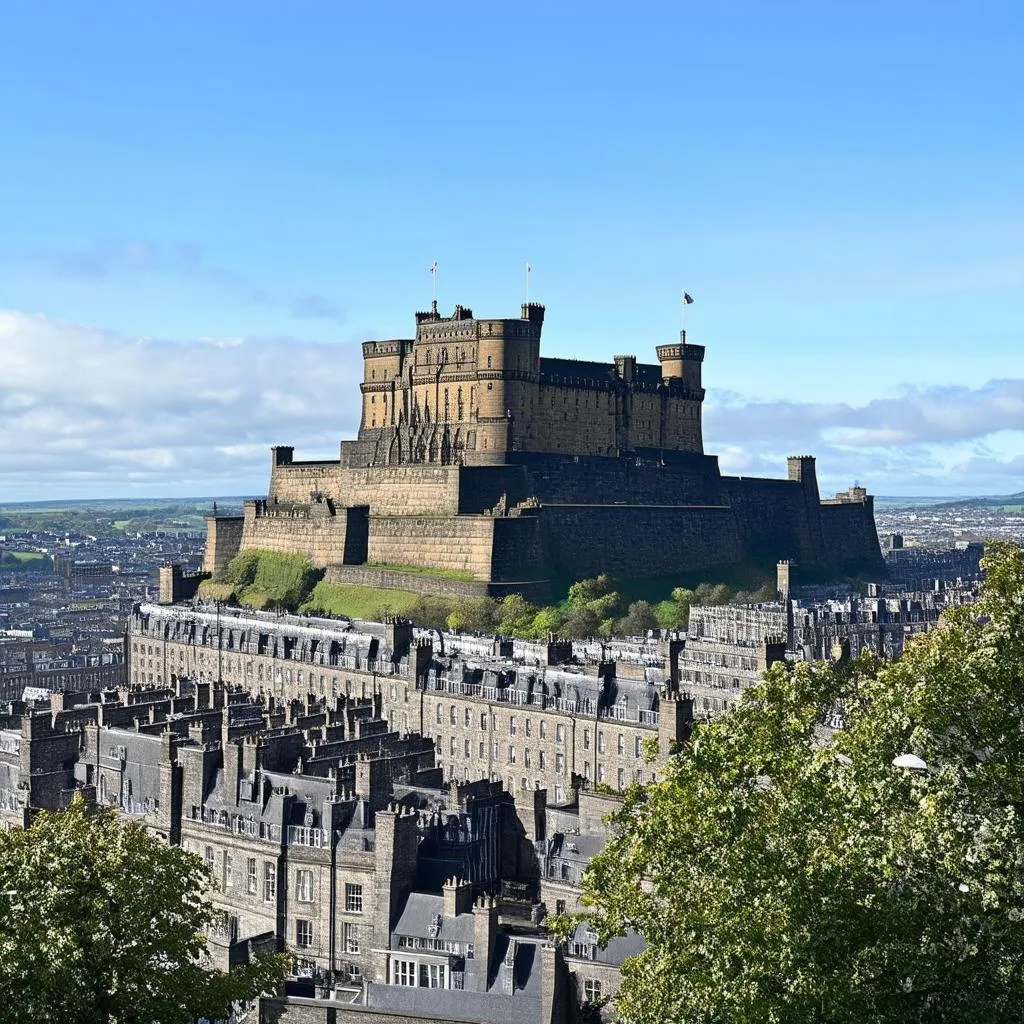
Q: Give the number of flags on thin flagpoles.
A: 3